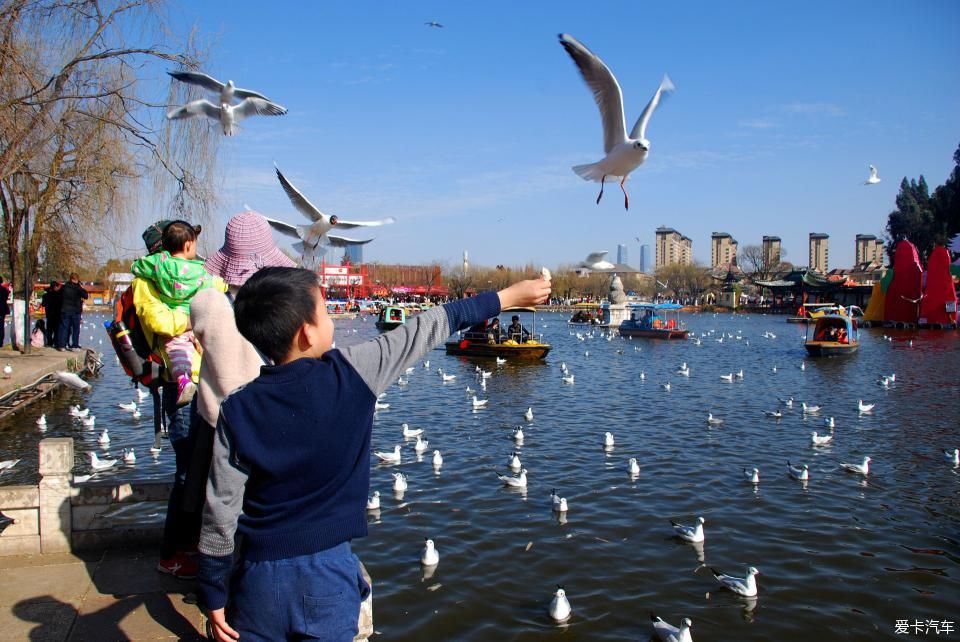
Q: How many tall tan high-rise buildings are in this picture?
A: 5